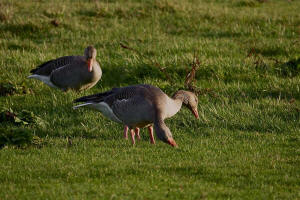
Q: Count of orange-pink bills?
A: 3